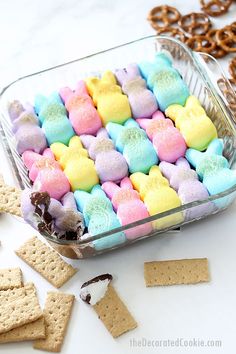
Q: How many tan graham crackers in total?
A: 8